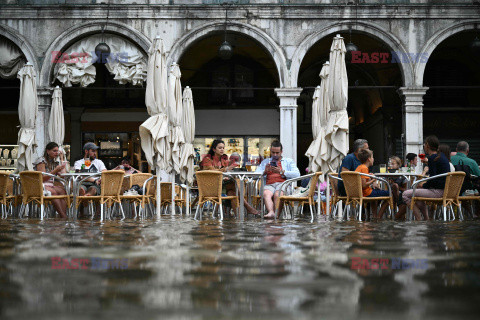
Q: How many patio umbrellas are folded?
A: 8